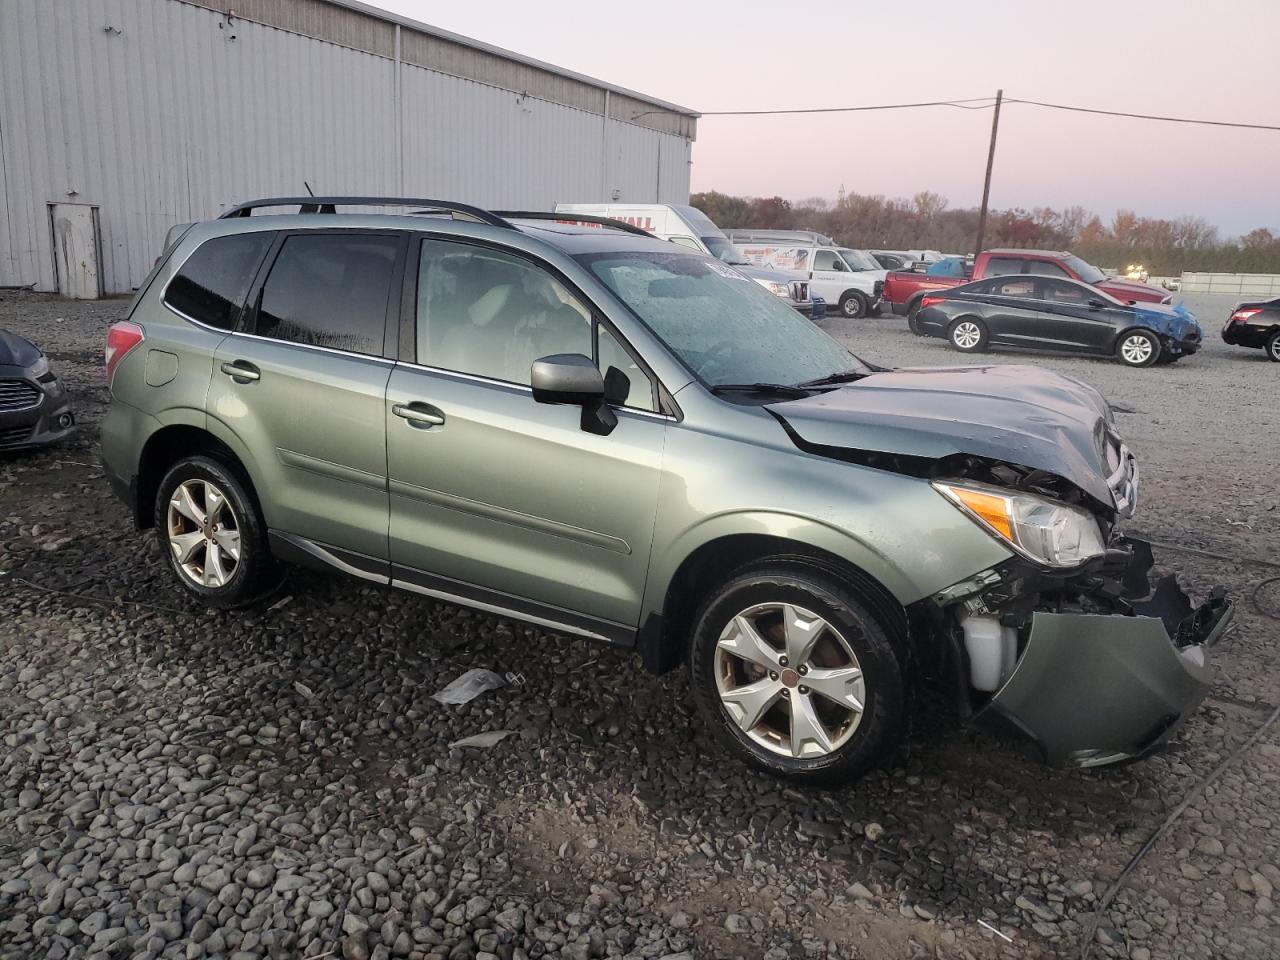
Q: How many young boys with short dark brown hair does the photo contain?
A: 0